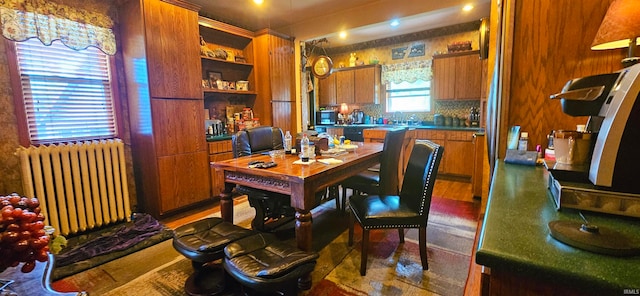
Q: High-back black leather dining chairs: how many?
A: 2